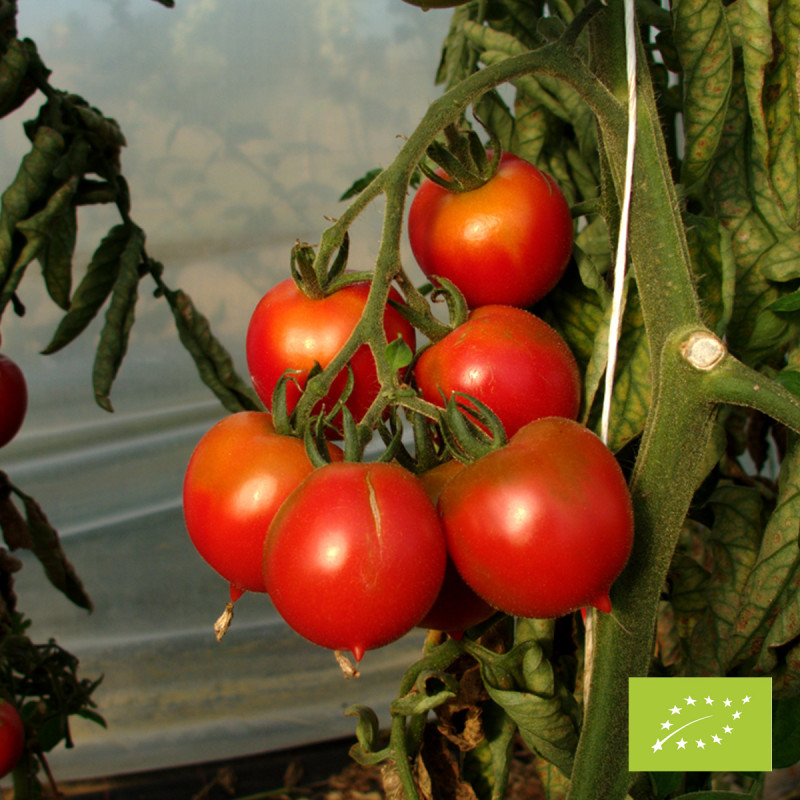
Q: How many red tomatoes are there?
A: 9